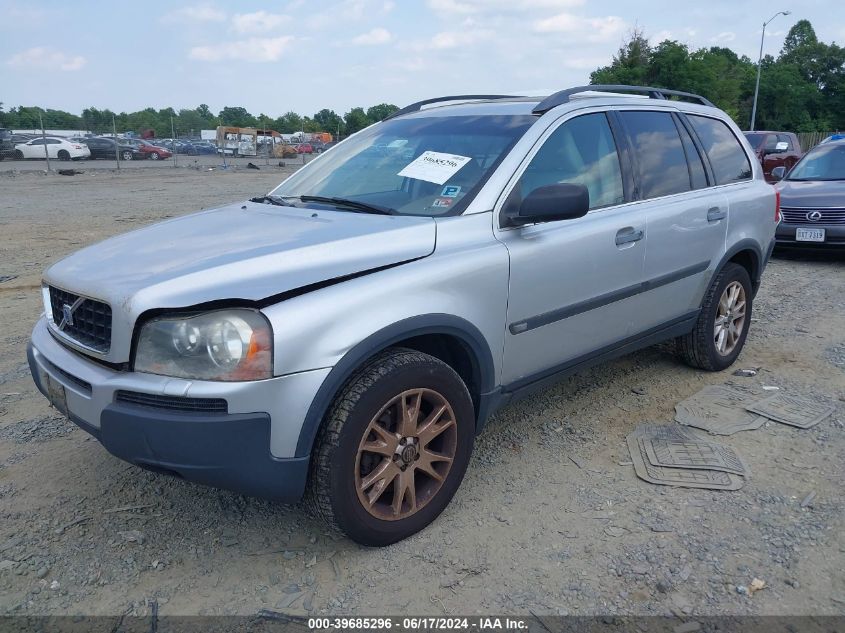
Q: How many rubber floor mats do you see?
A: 4